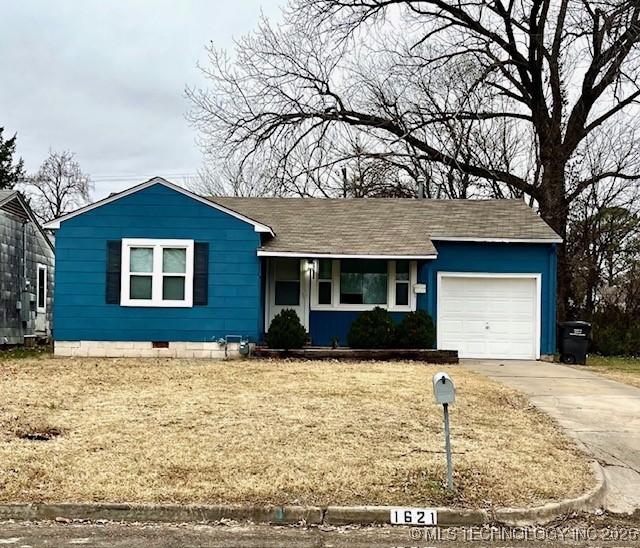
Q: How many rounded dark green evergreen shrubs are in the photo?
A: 3